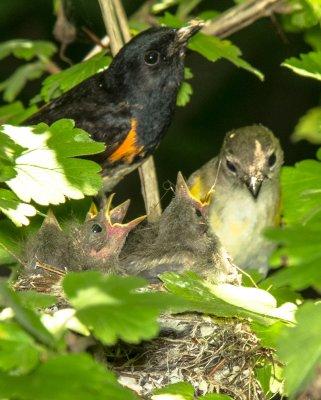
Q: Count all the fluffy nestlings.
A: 4